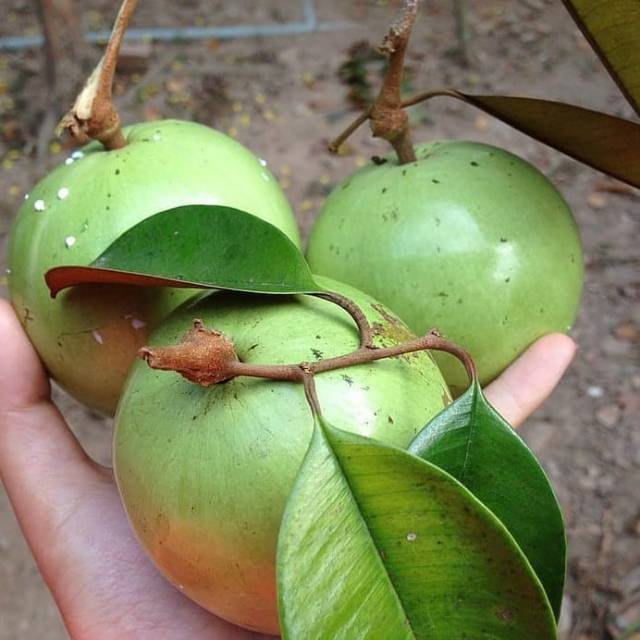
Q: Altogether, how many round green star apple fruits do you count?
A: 3